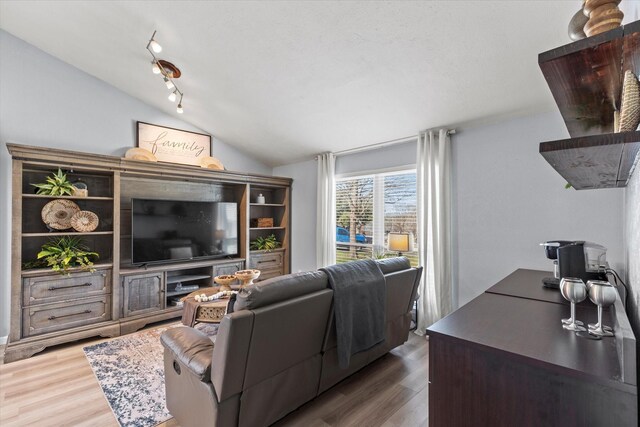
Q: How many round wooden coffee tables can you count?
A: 1